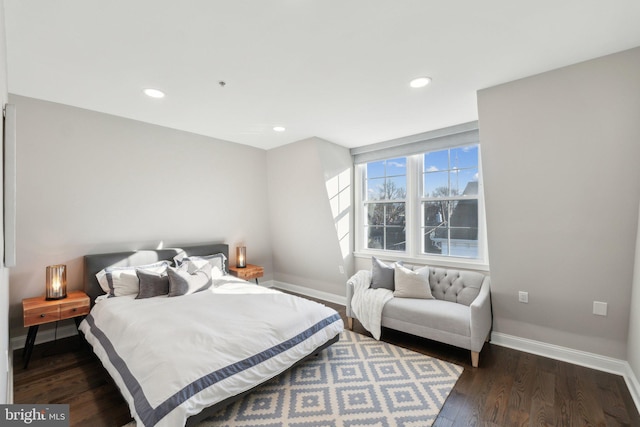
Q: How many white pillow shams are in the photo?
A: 2